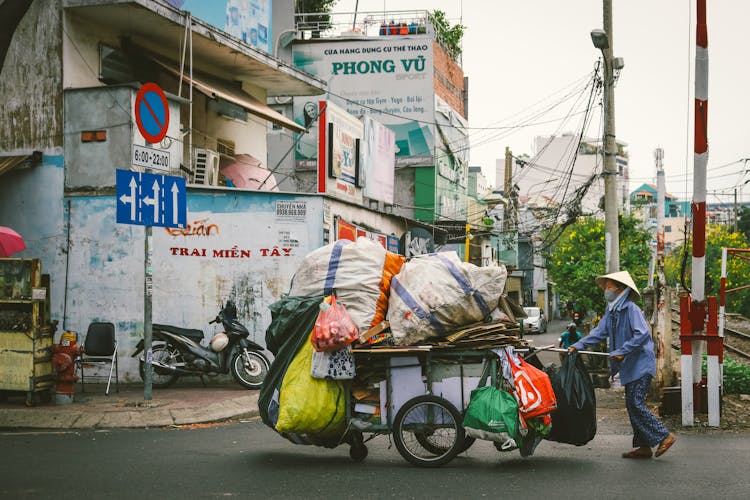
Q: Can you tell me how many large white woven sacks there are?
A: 2